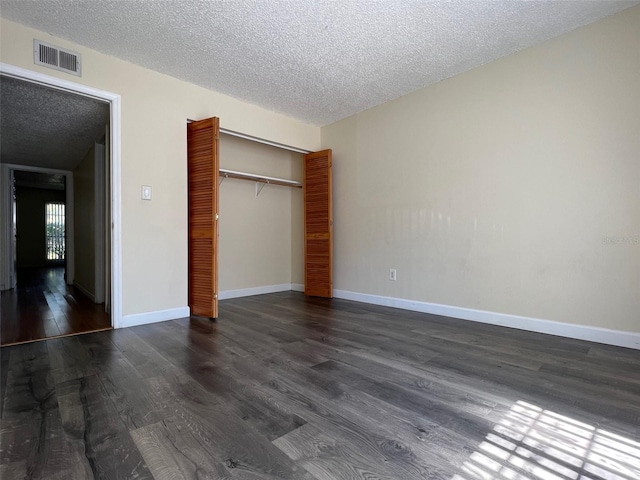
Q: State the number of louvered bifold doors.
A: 2